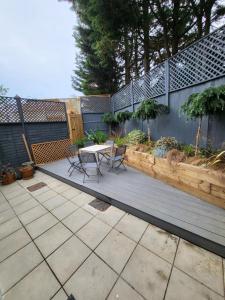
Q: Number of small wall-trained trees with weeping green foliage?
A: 4